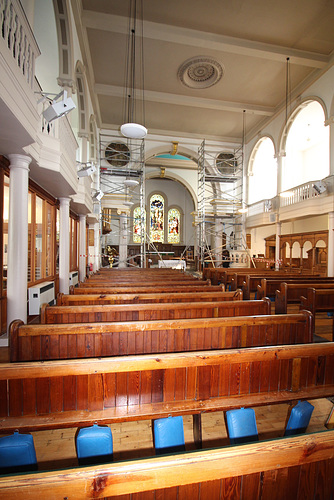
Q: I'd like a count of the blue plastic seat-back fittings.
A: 5